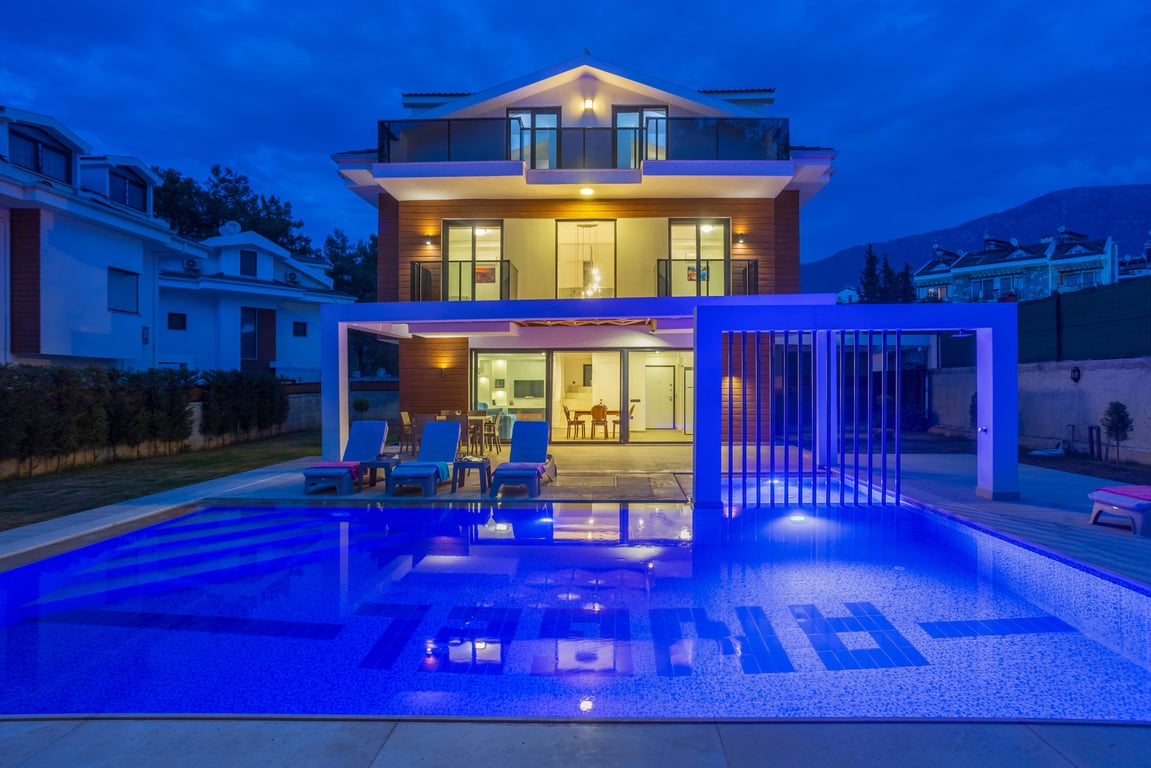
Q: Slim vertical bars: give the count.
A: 13